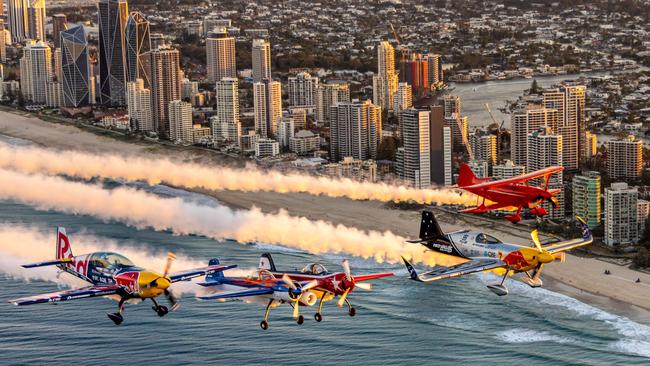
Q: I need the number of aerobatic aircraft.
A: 5